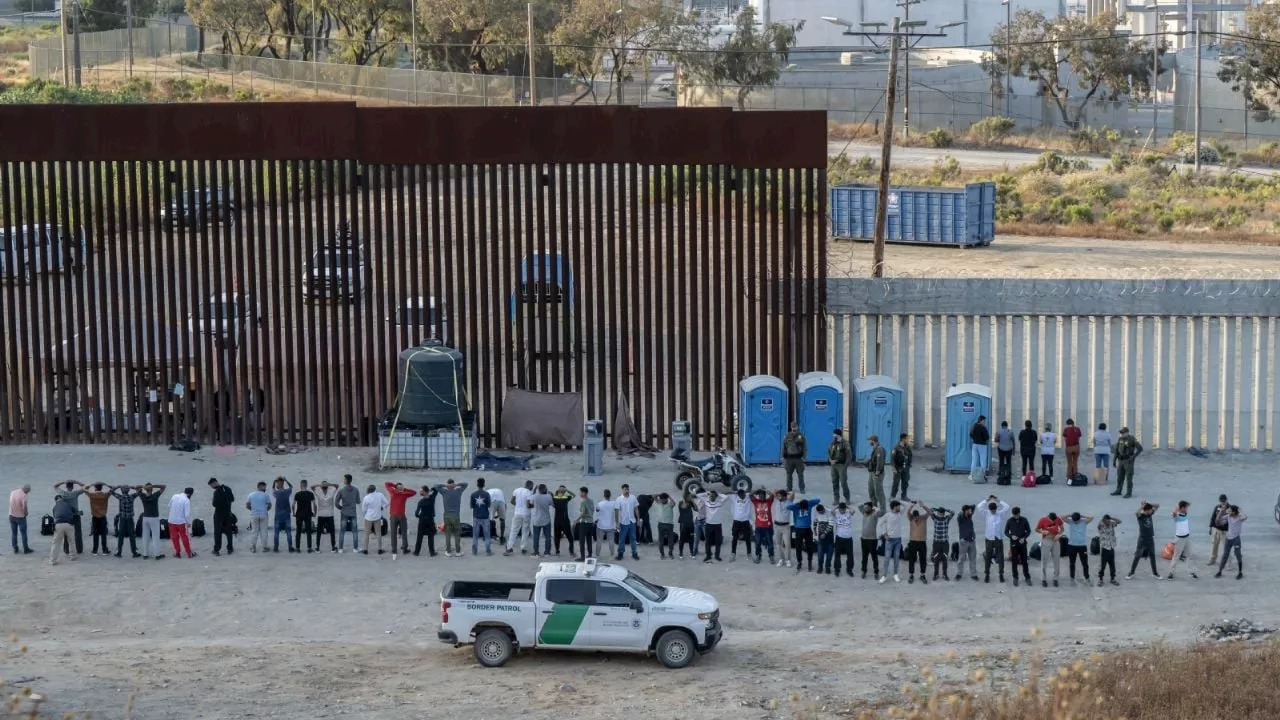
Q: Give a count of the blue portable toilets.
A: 4